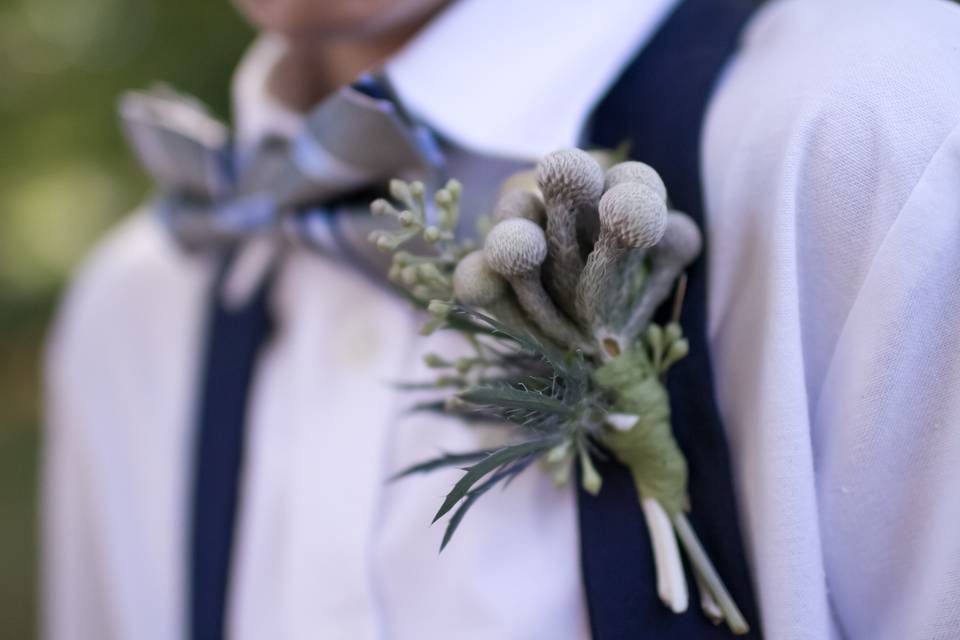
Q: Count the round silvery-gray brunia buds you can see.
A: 7